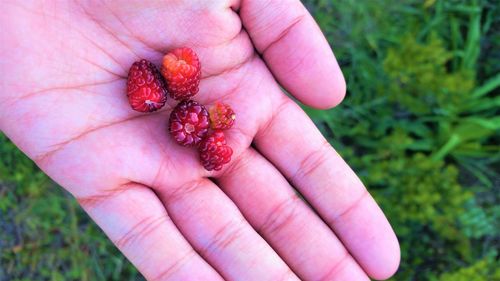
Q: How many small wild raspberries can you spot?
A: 5